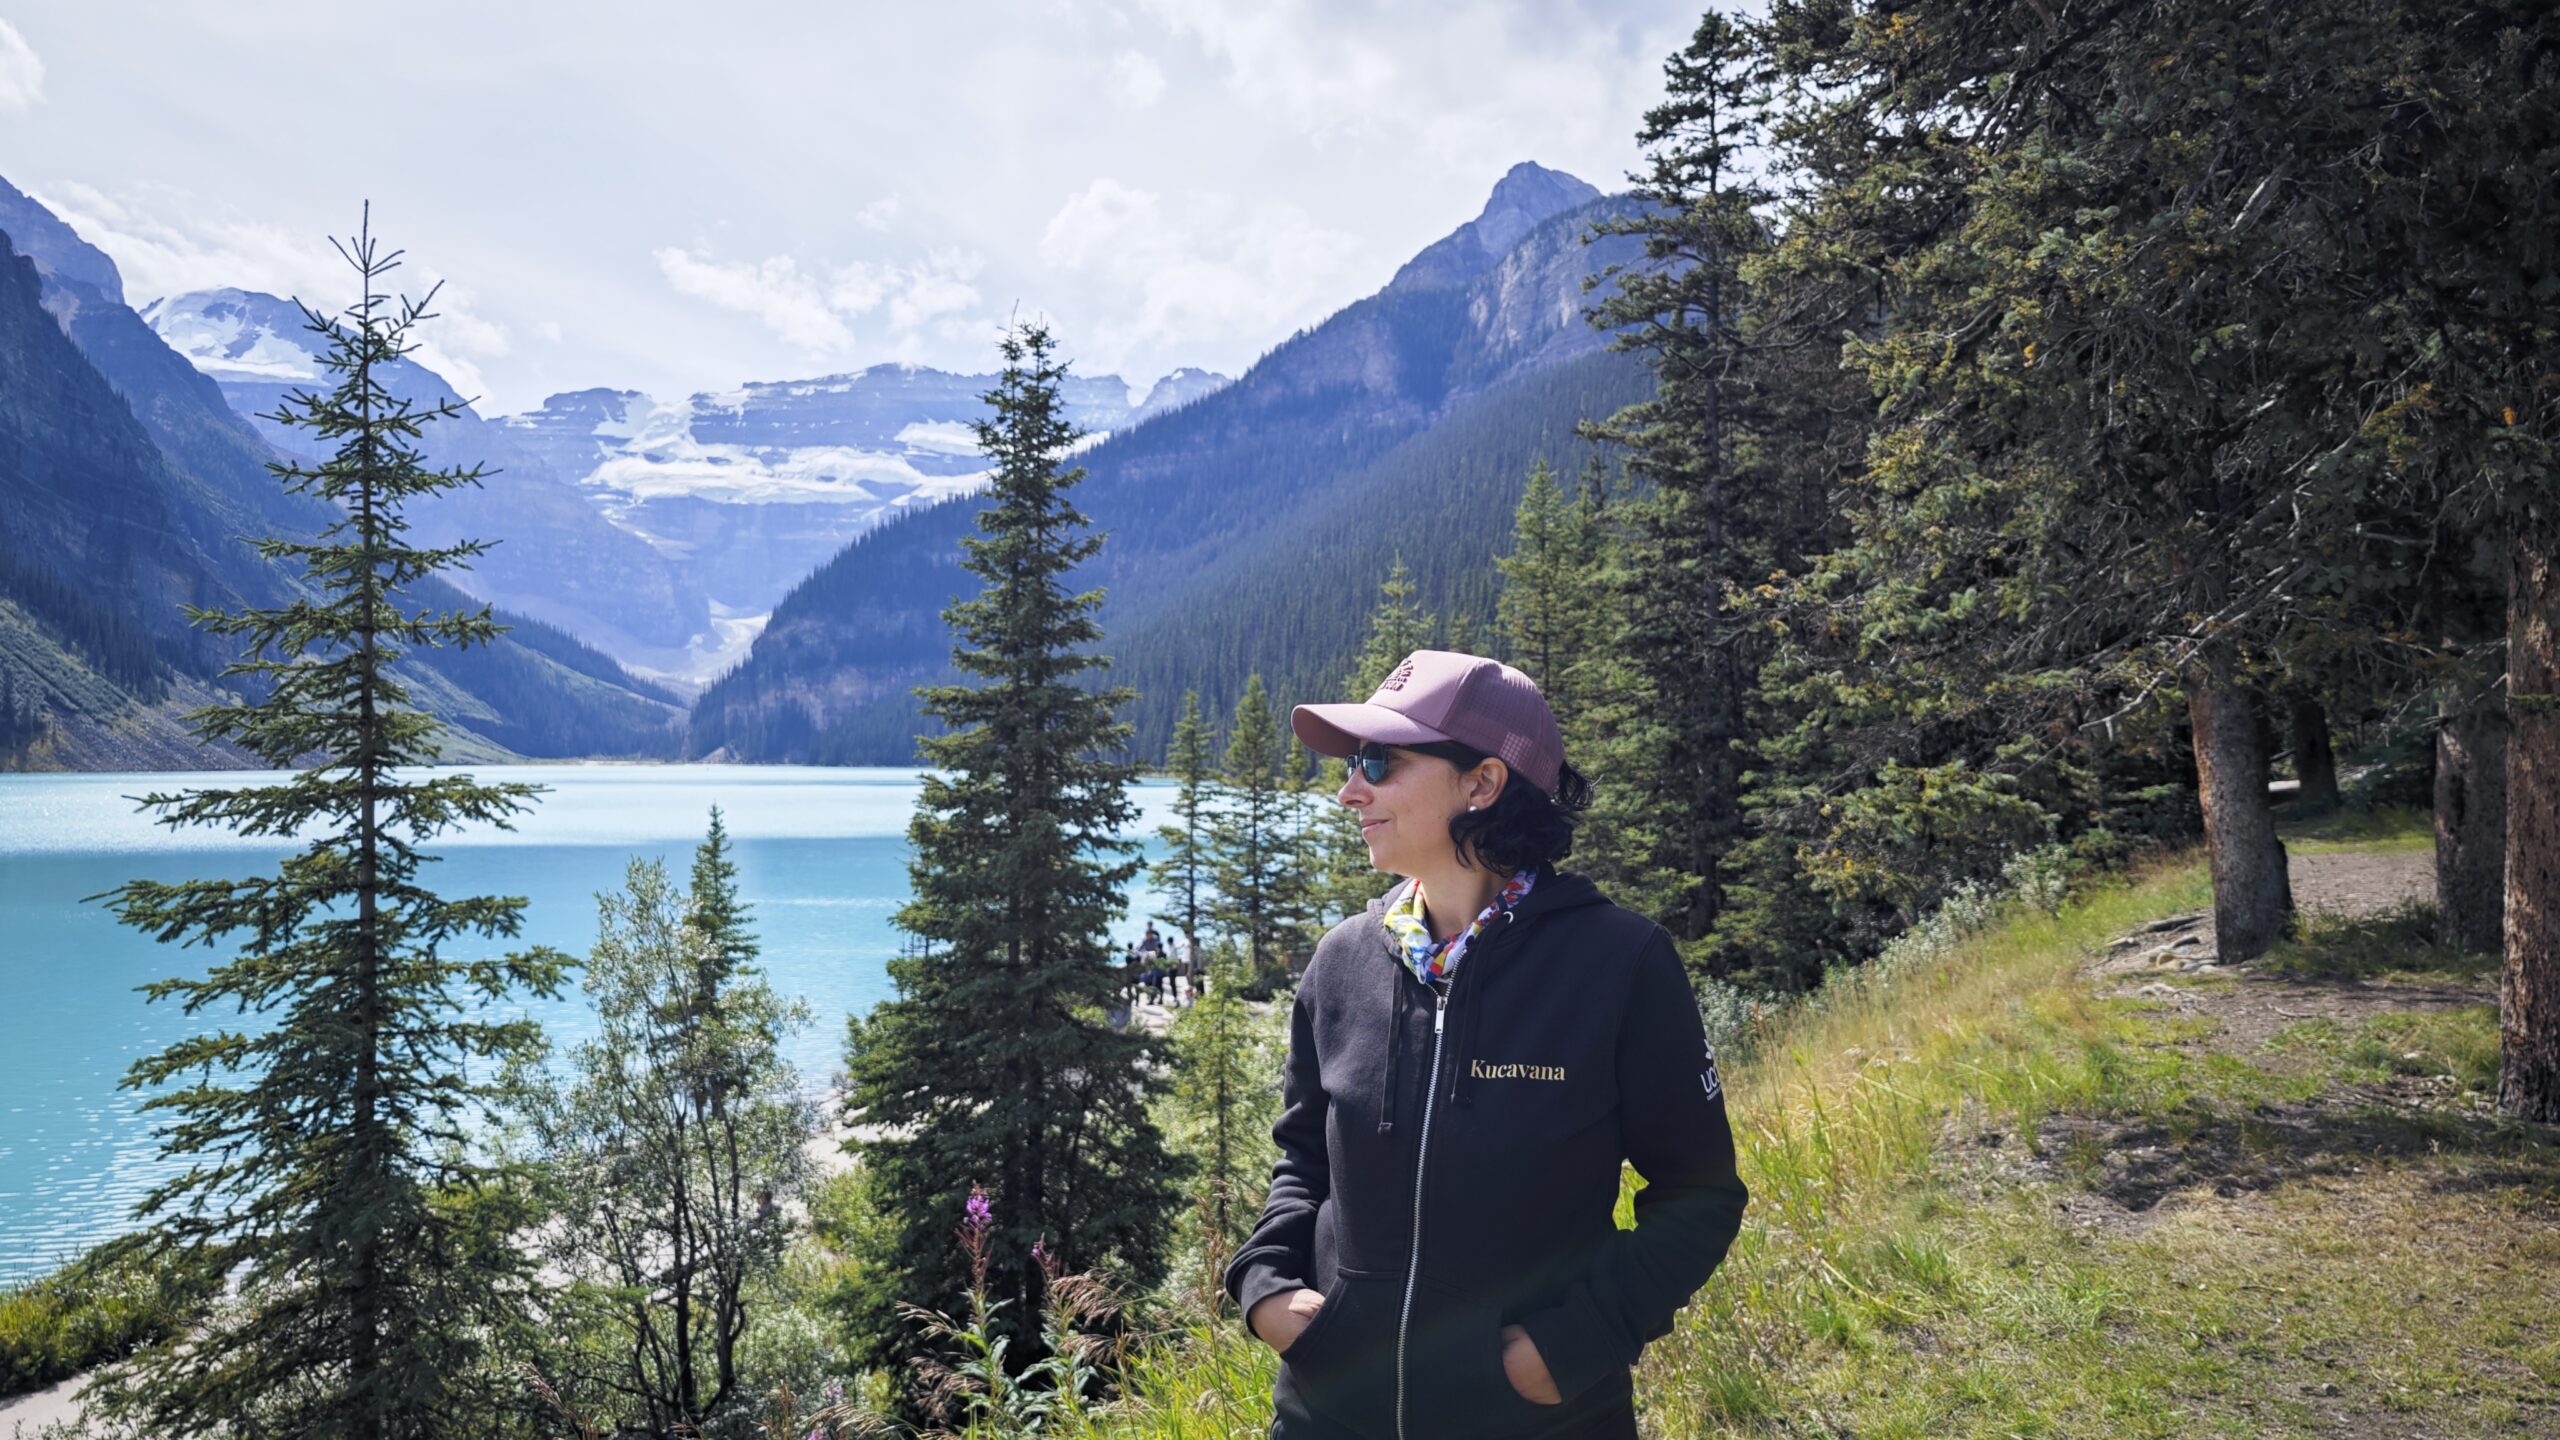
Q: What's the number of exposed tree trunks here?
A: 4